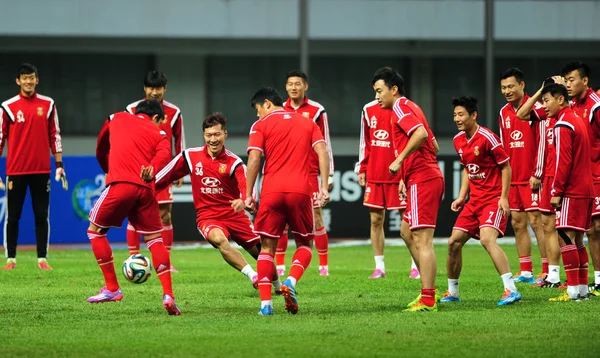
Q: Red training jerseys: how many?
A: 13